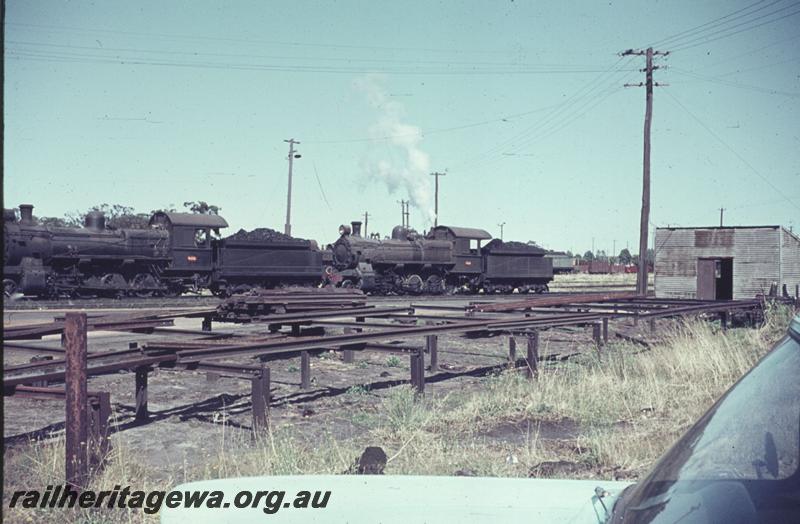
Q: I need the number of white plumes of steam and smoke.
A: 1